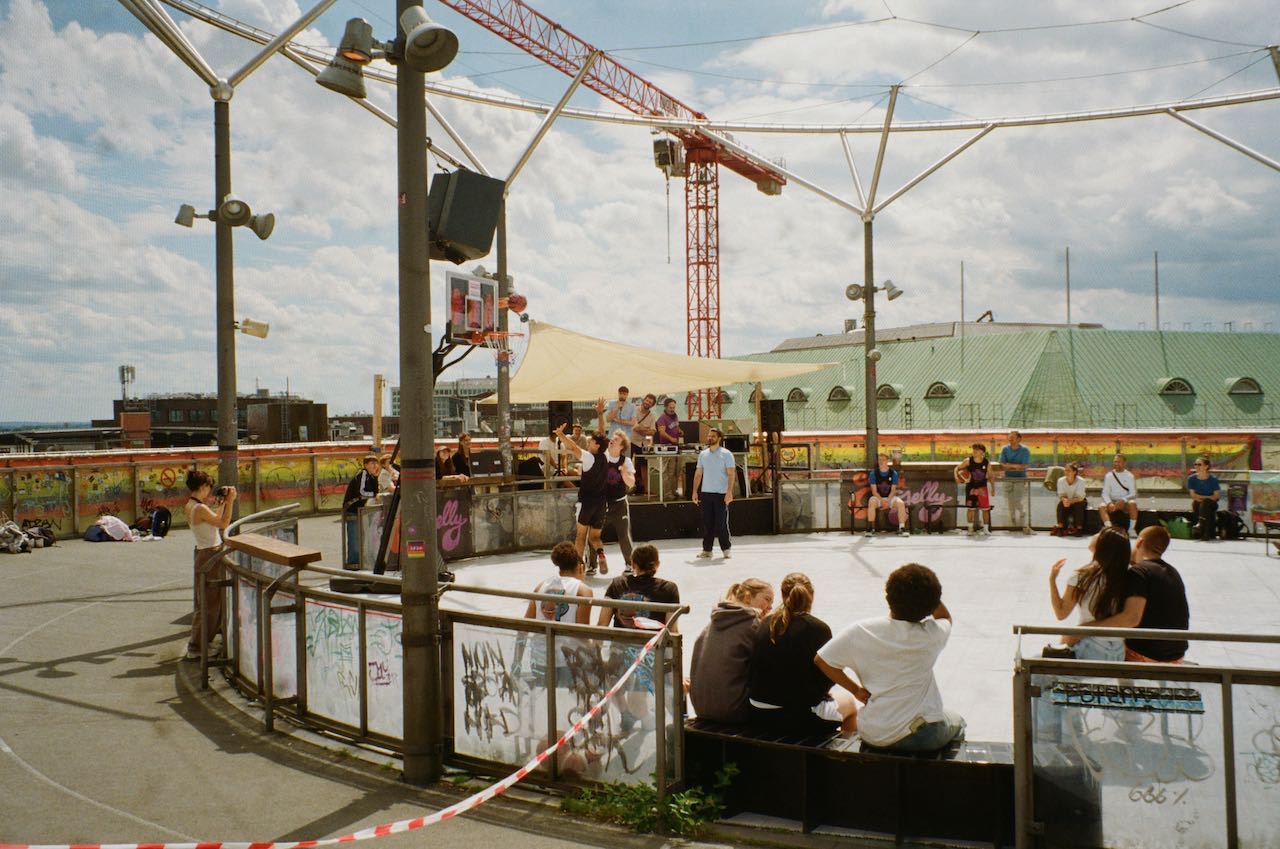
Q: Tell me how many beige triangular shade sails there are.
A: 1